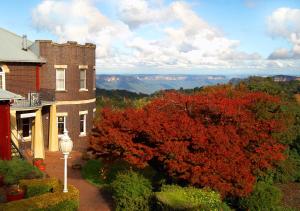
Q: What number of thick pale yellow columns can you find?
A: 3